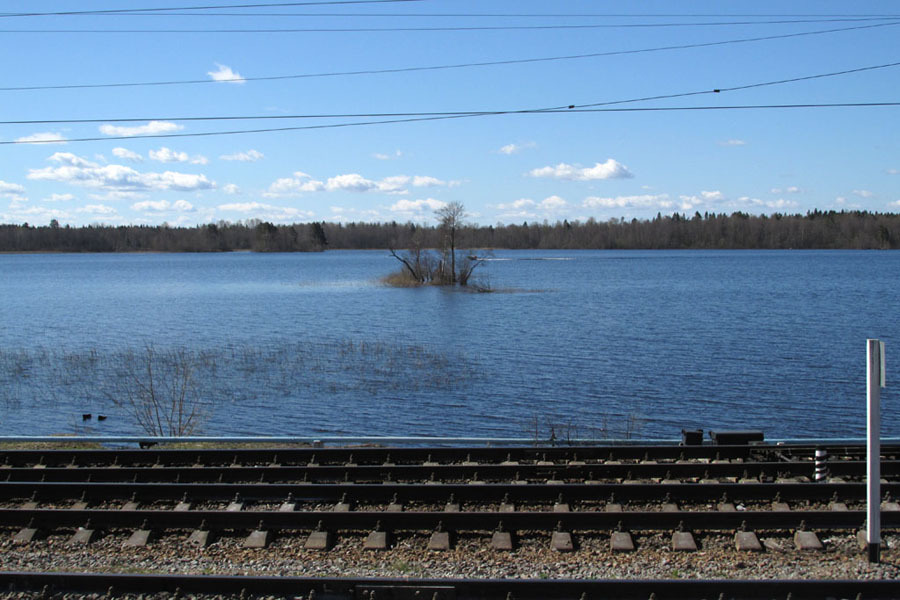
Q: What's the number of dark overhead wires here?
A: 6